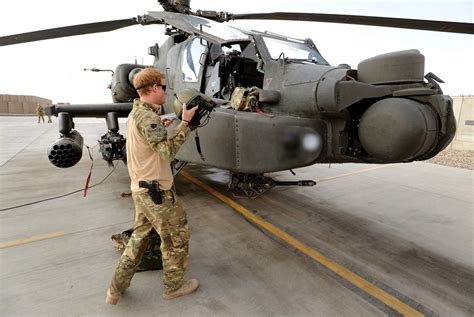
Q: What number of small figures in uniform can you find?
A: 2